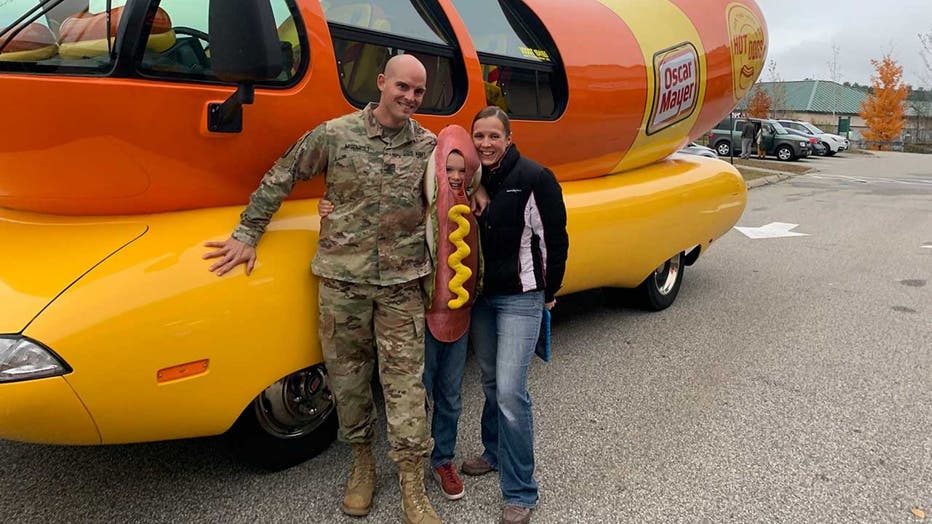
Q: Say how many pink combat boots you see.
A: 0